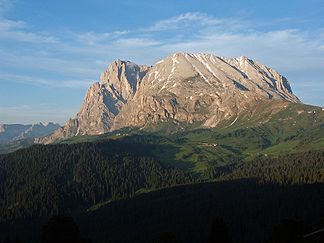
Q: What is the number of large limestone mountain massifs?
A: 2